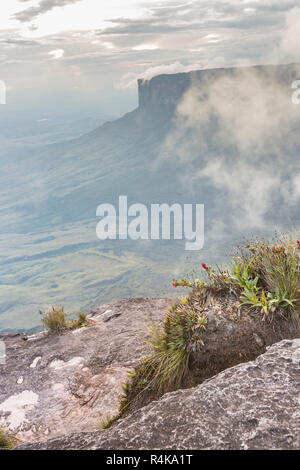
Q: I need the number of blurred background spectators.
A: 0